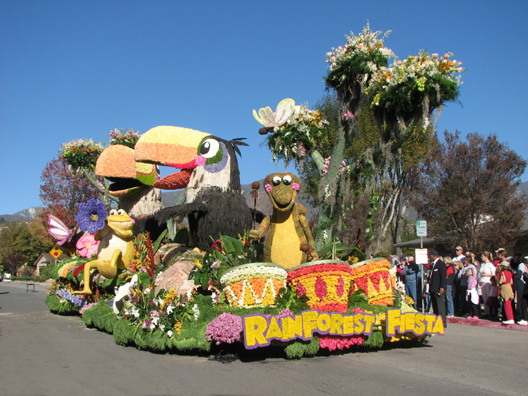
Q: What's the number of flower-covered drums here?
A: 3